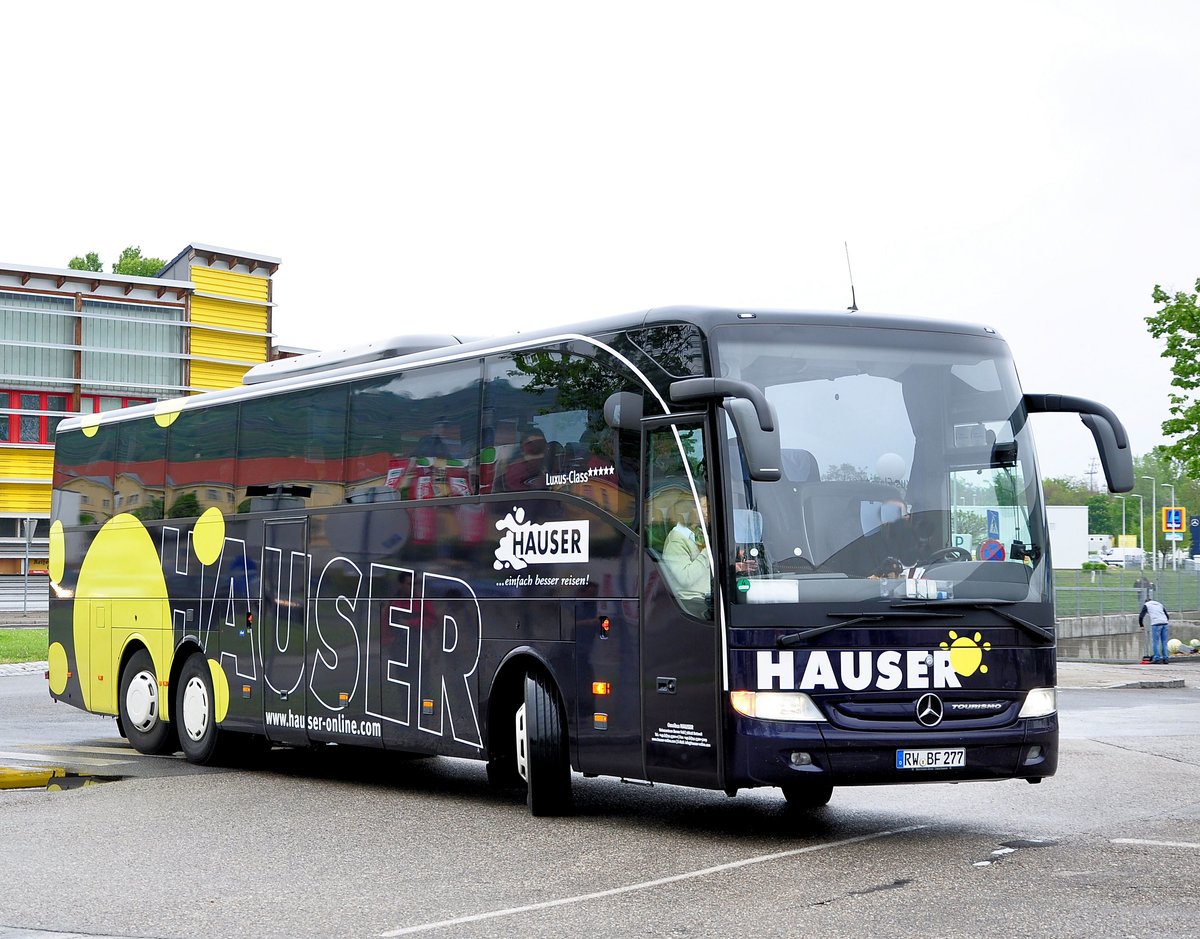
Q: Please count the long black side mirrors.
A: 2